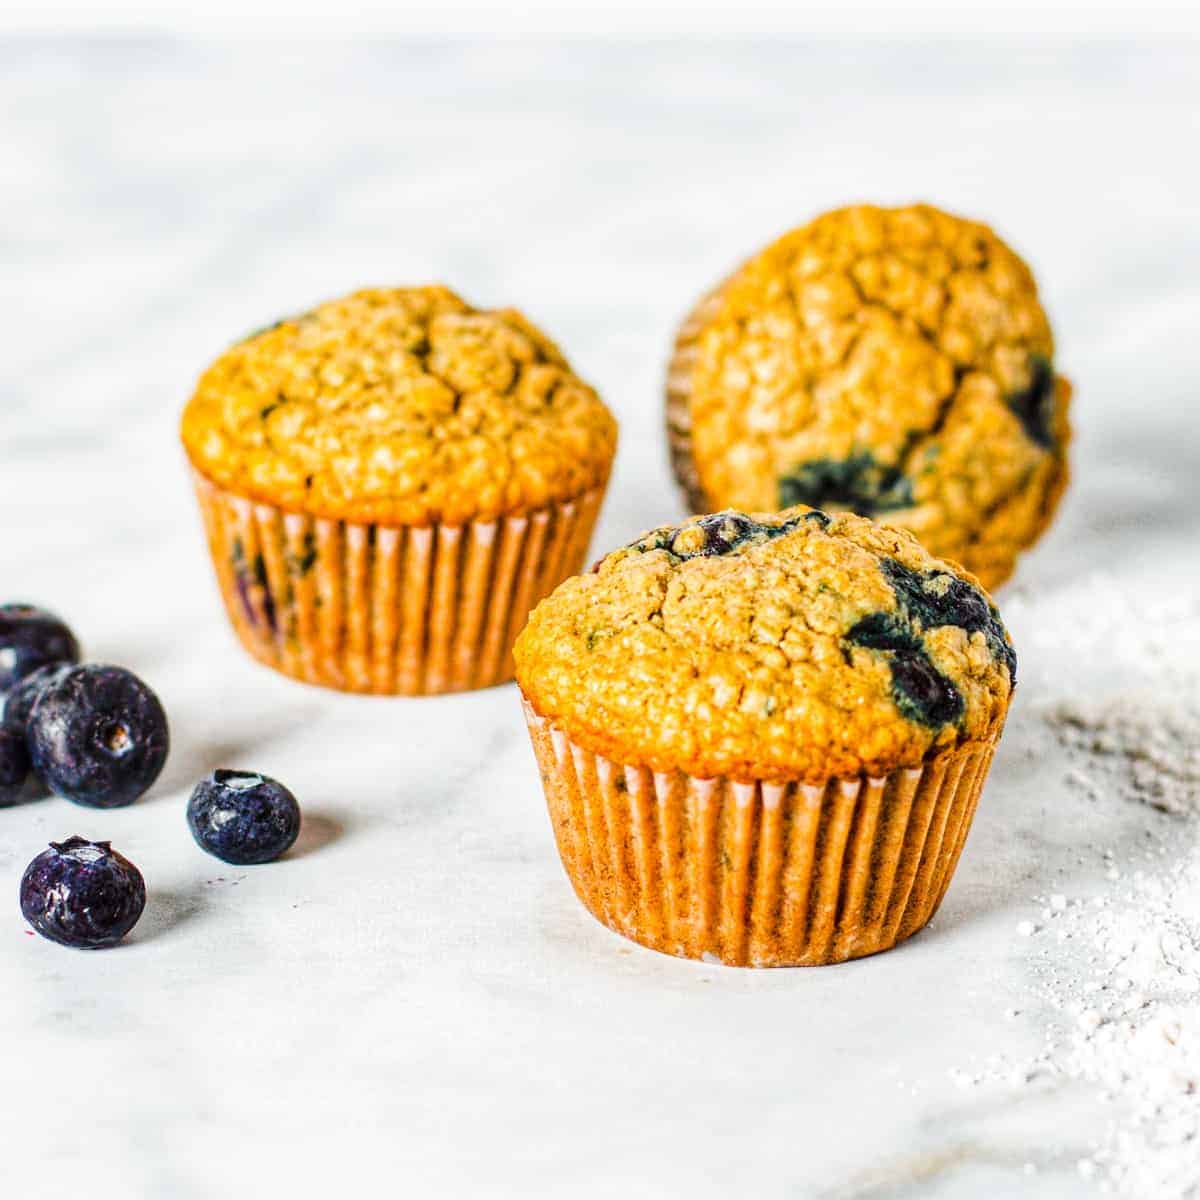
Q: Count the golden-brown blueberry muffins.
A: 3